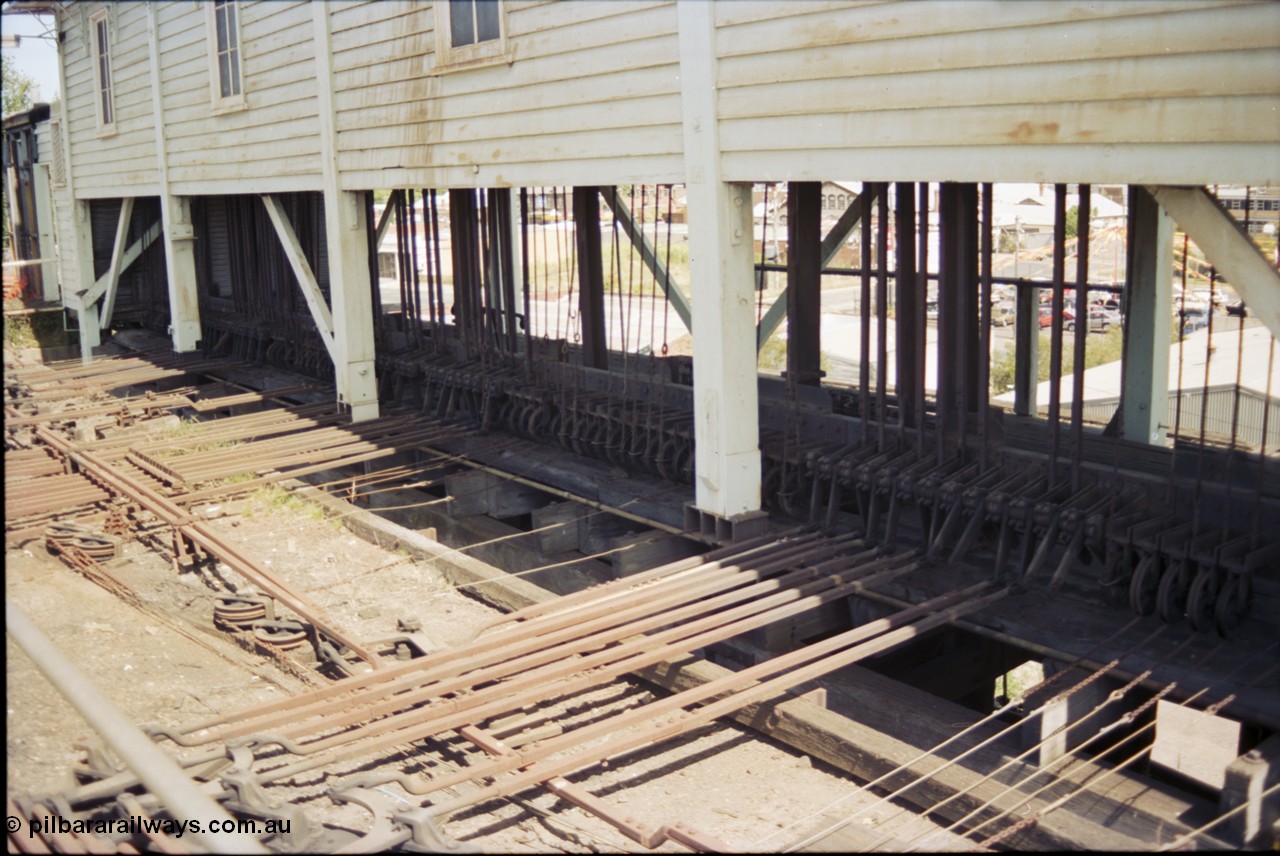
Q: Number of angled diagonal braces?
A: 7